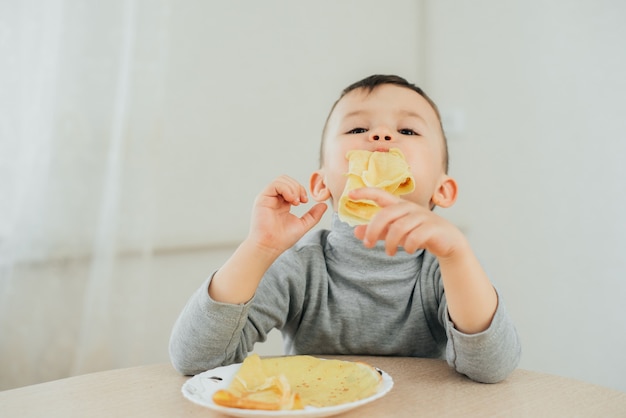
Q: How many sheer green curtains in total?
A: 0